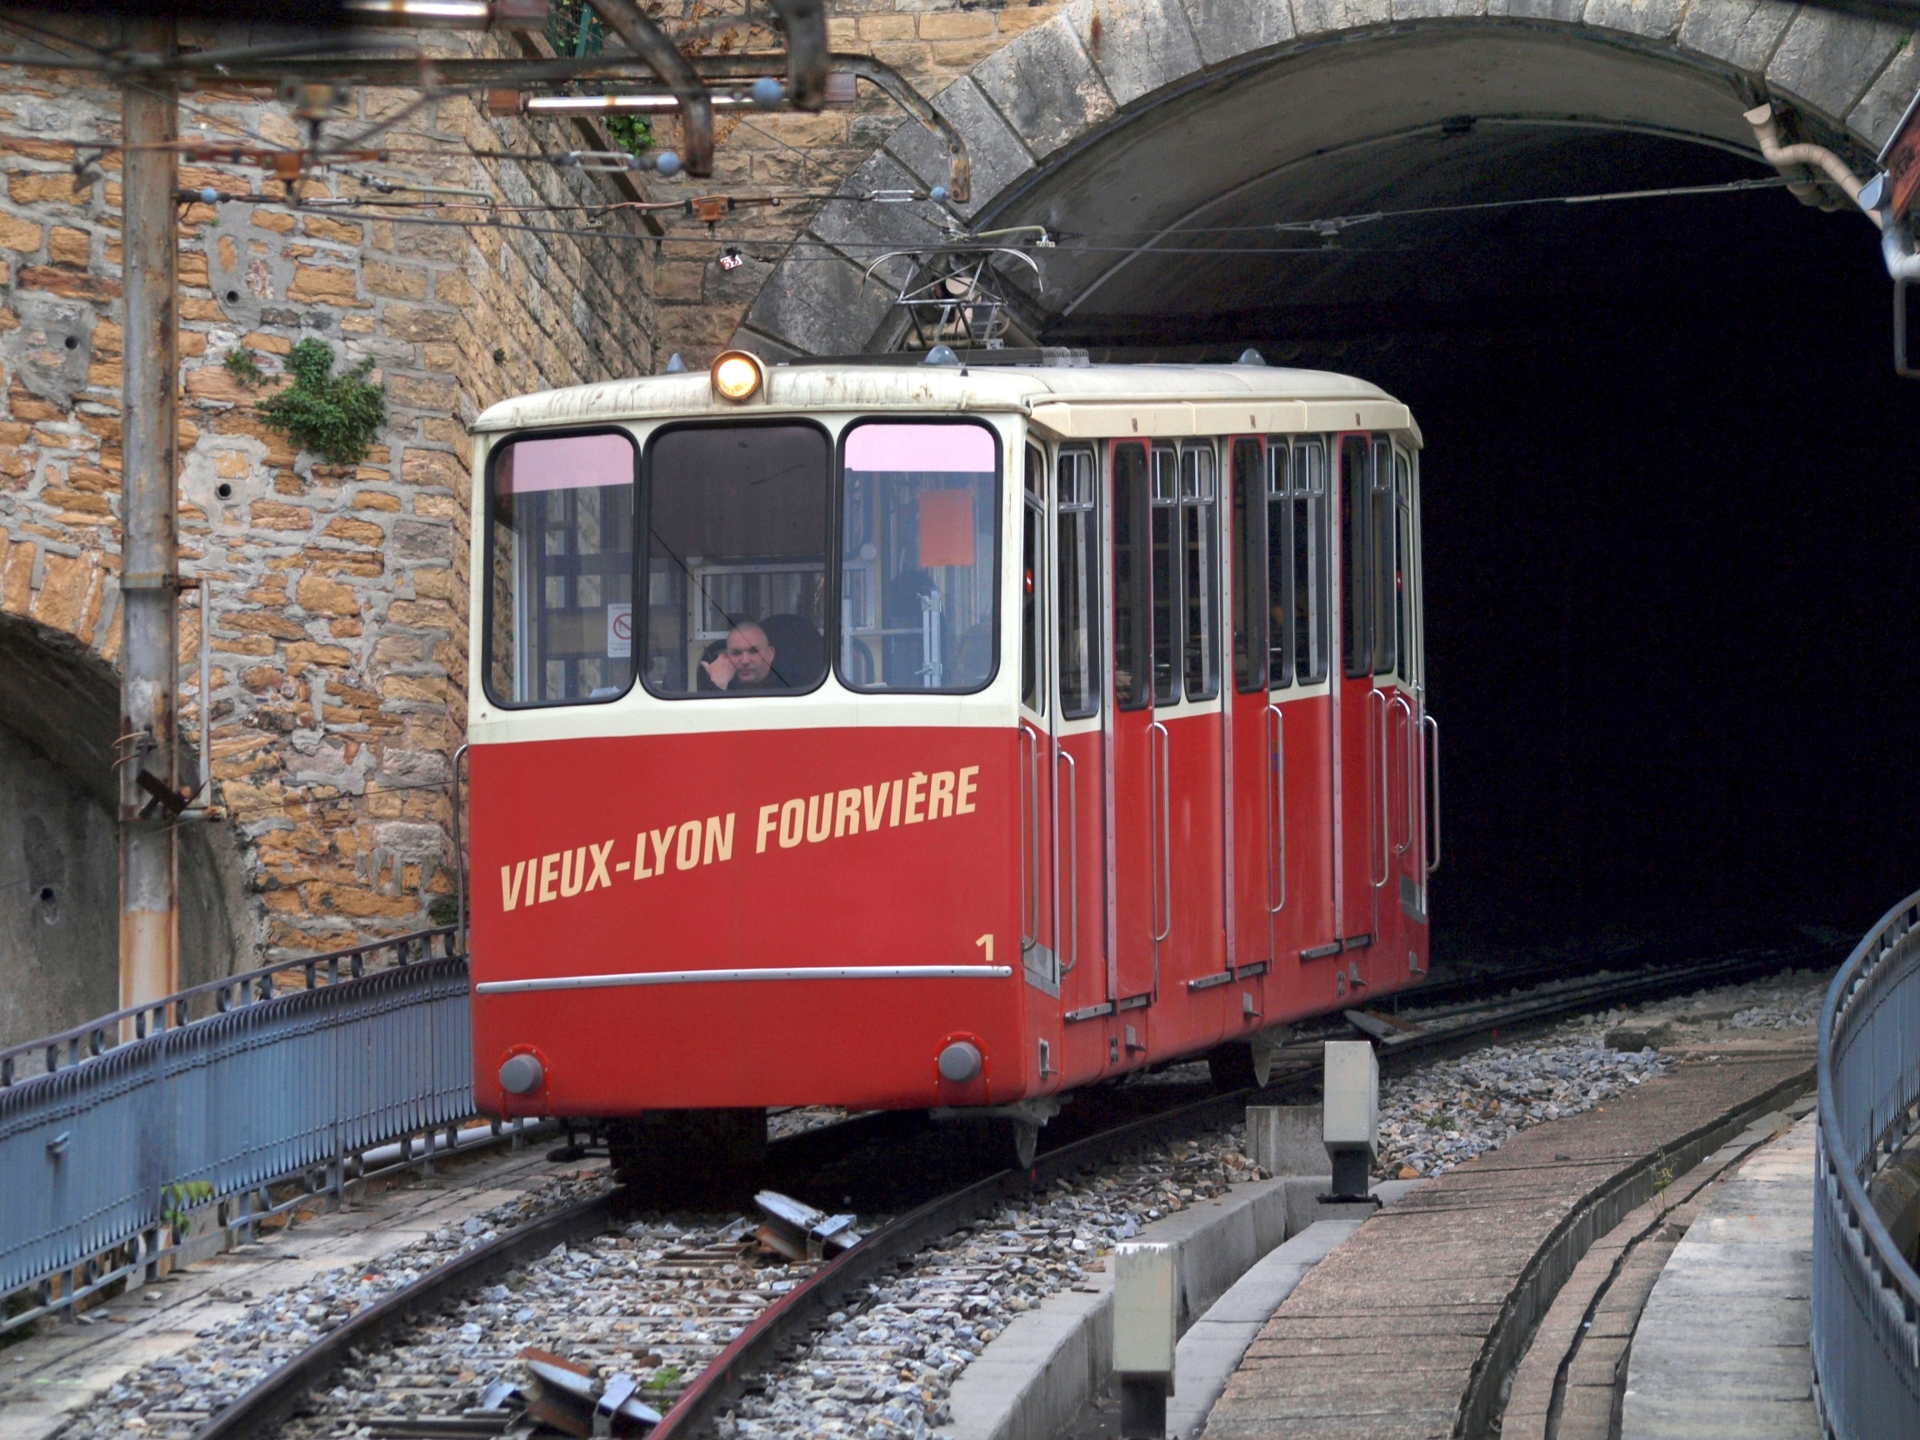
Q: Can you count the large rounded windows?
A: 3